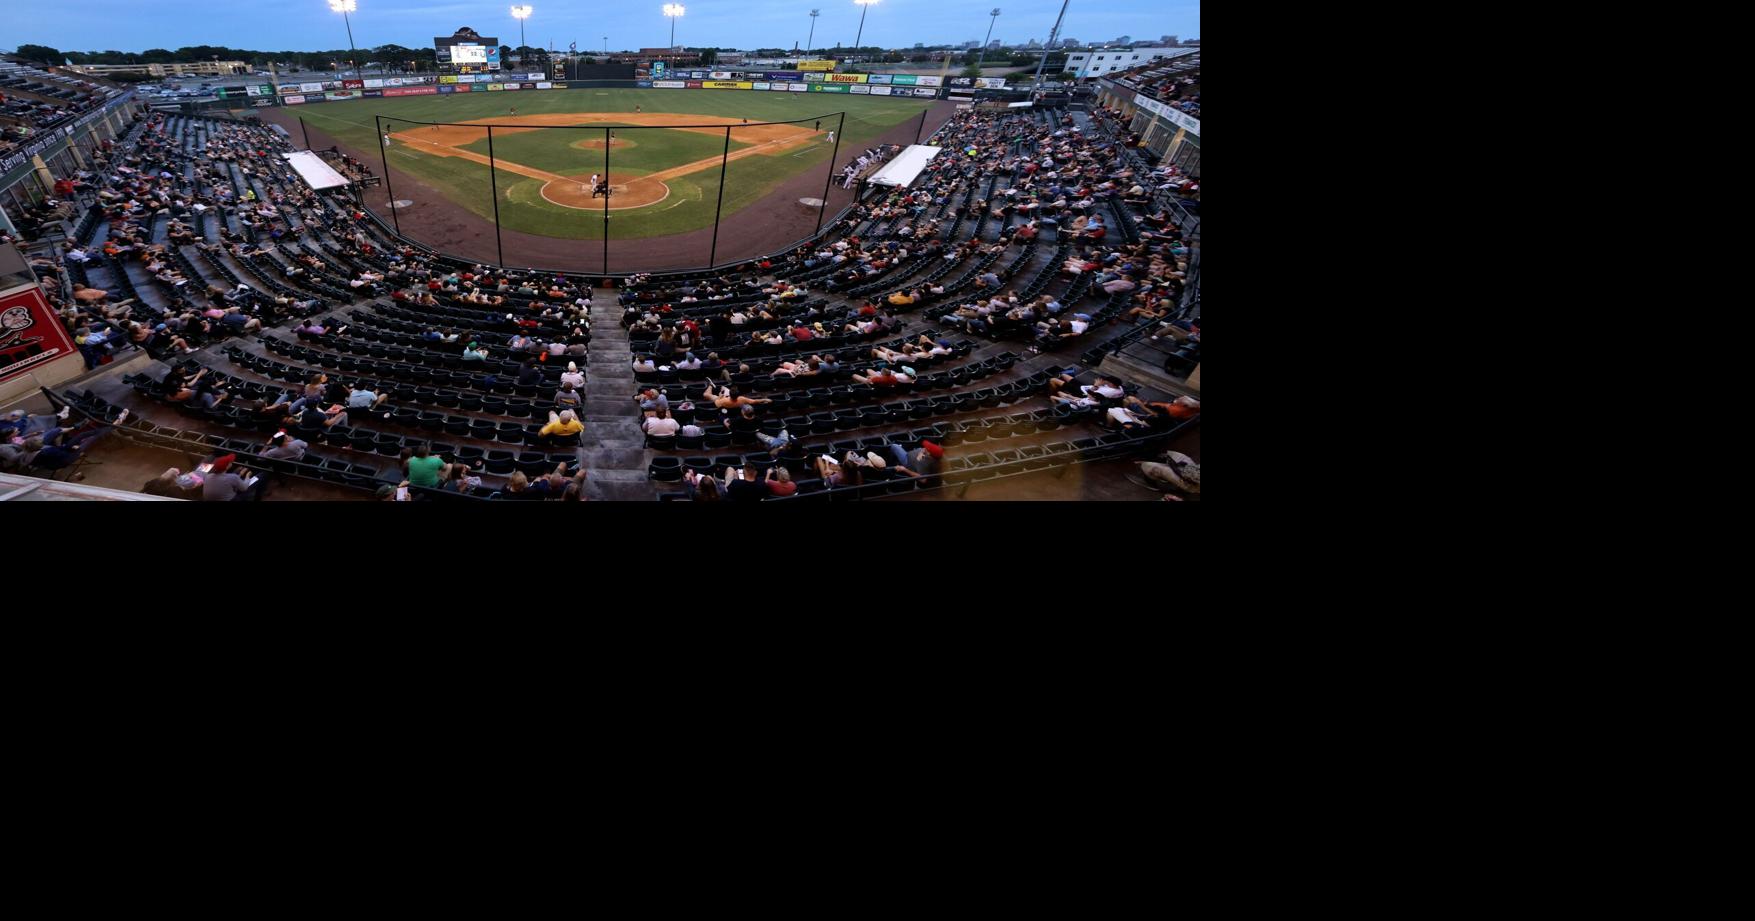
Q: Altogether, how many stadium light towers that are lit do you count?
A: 4